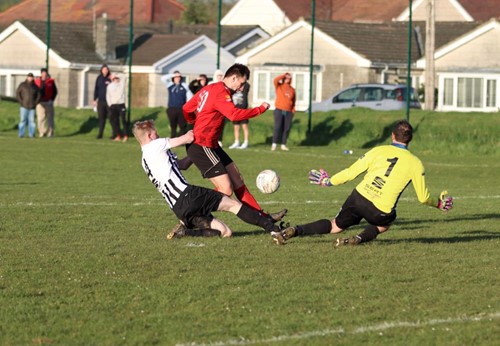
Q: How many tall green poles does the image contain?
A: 5